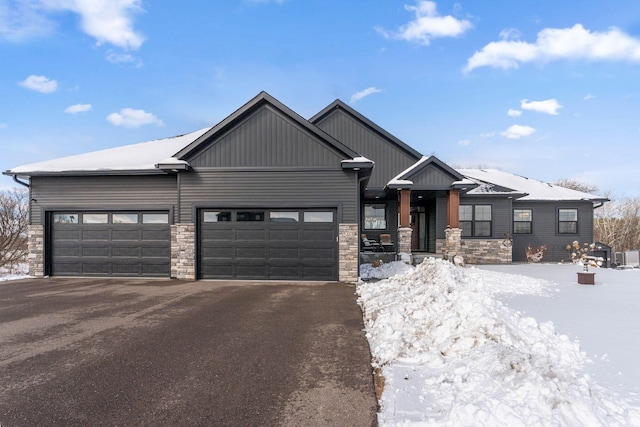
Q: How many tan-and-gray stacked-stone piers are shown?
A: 5